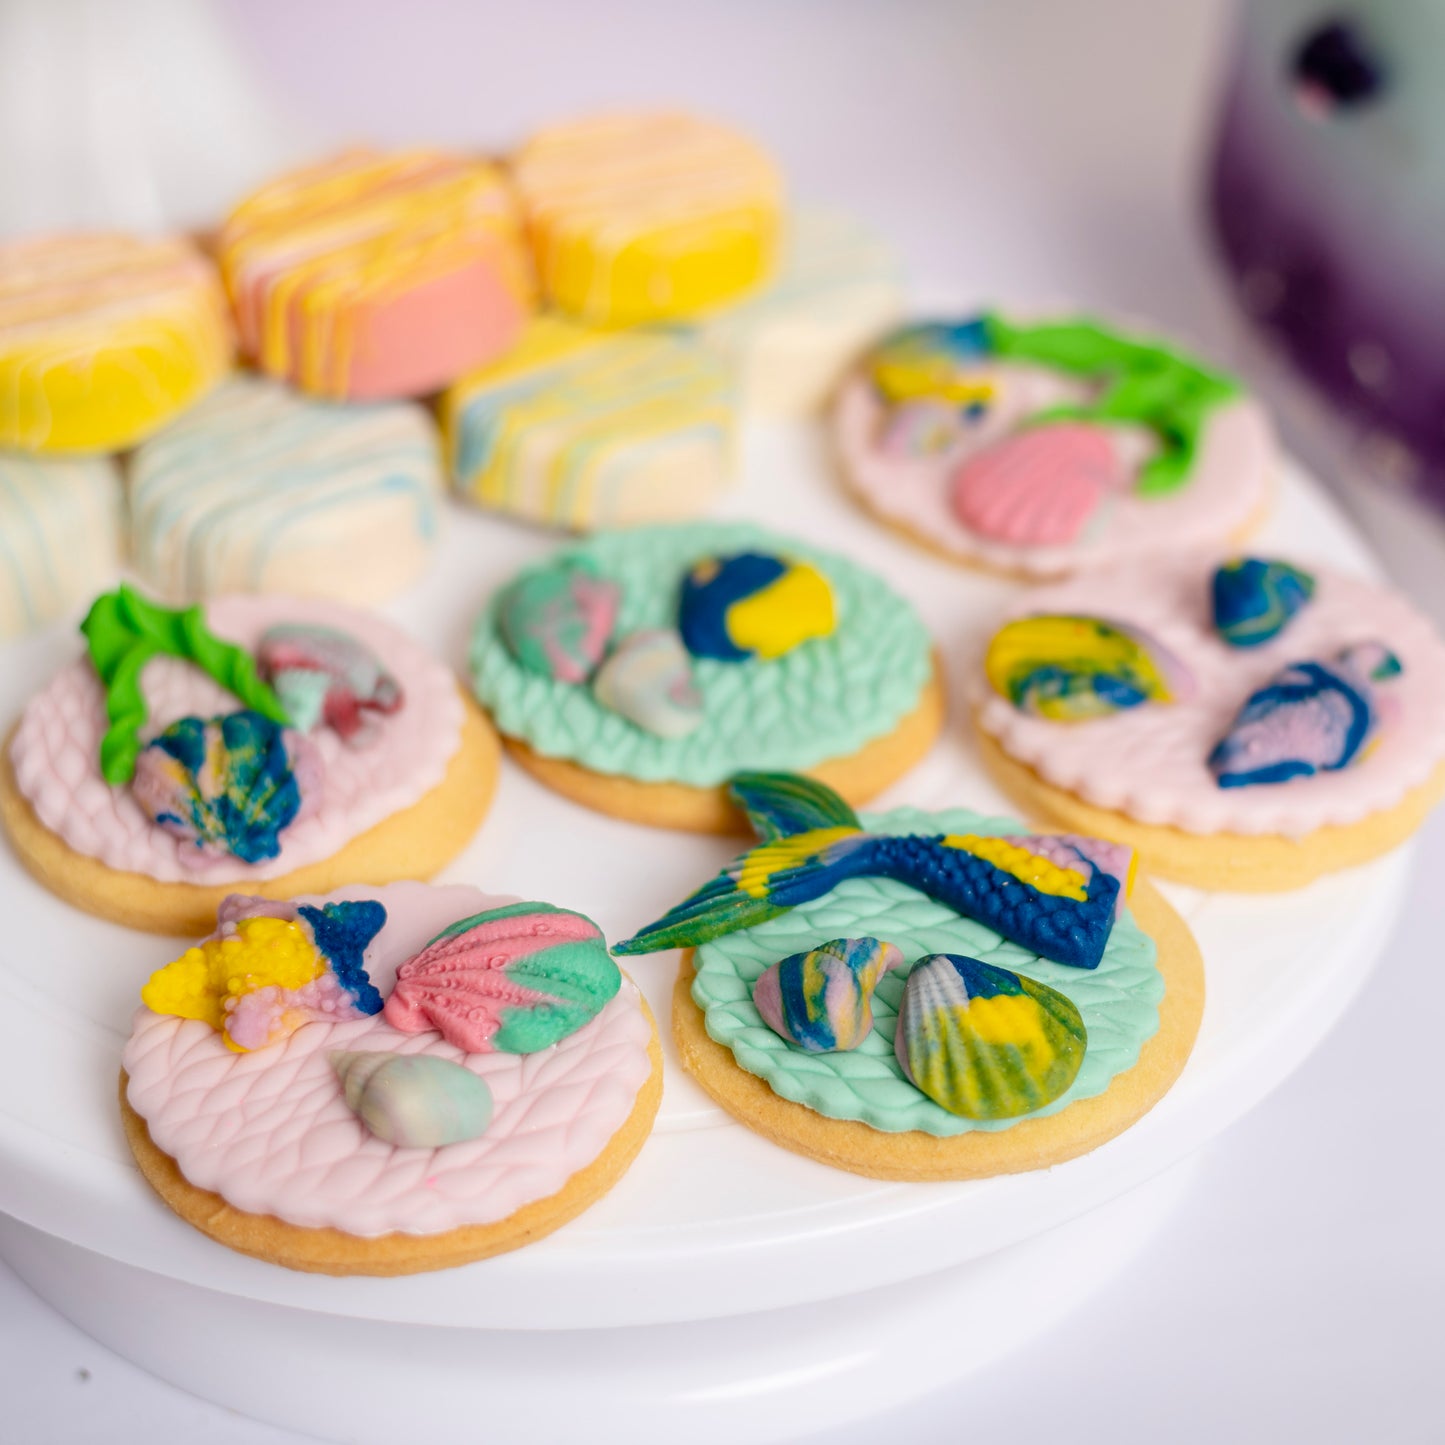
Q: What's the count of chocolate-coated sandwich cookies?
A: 7